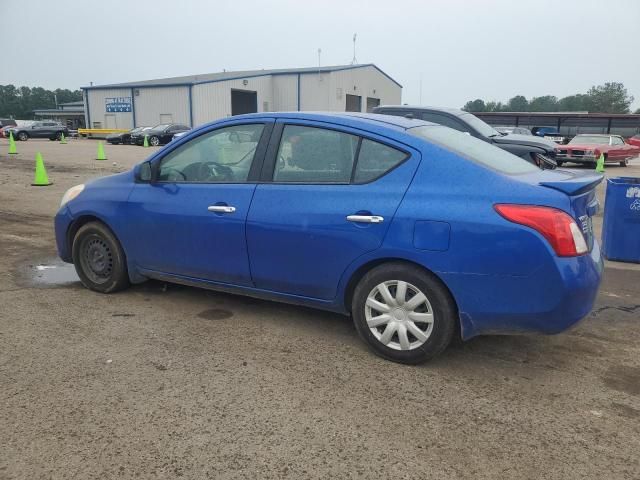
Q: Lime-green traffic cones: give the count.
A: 6